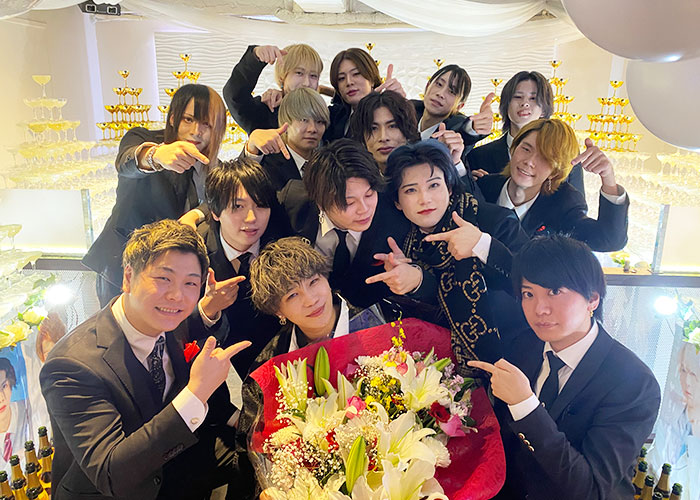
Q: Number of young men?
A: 14